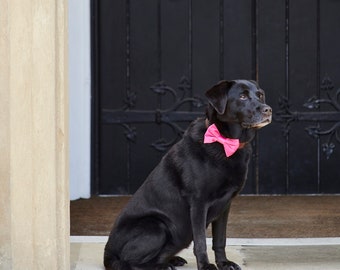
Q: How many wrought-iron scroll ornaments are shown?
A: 2